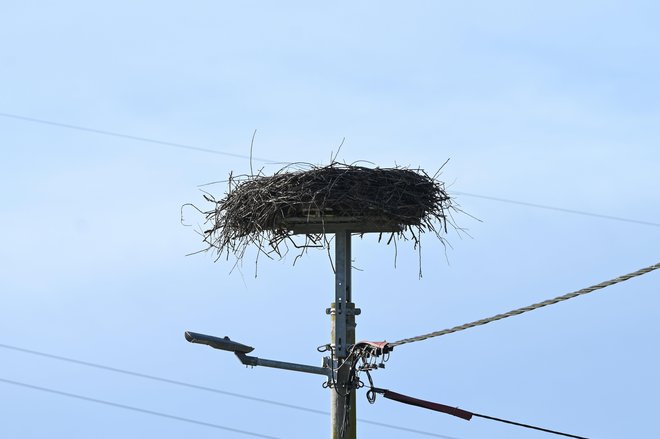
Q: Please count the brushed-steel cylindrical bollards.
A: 0